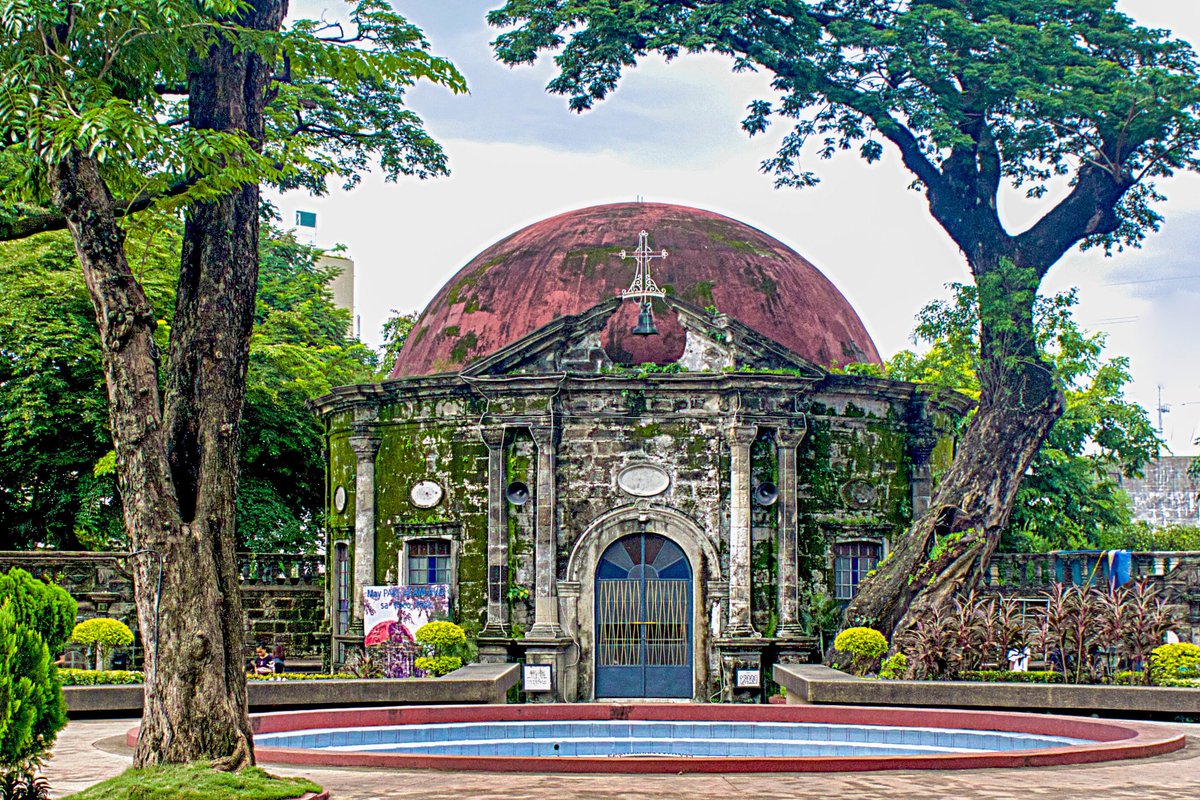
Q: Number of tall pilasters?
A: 6